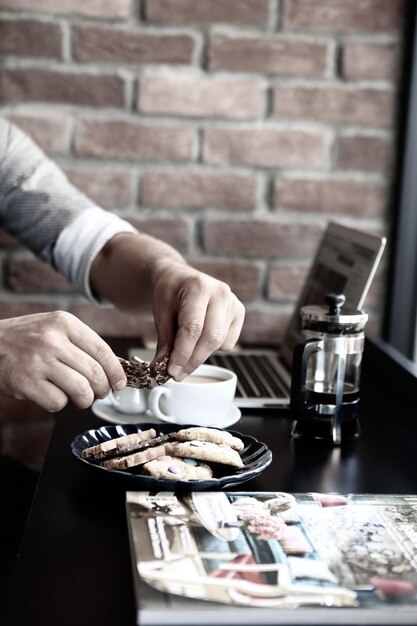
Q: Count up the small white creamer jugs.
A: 1